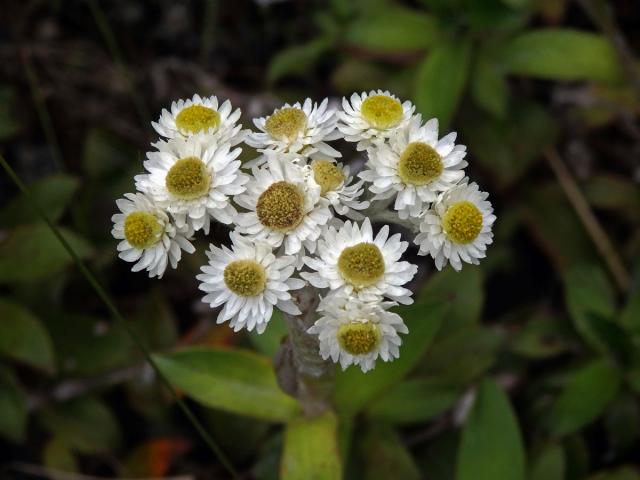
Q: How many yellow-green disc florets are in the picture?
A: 12